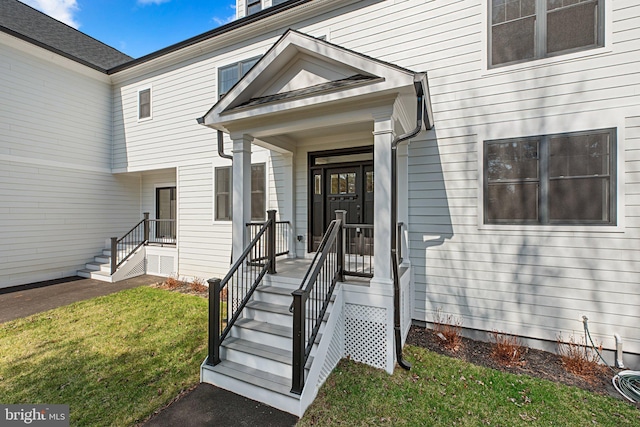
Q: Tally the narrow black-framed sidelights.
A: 2